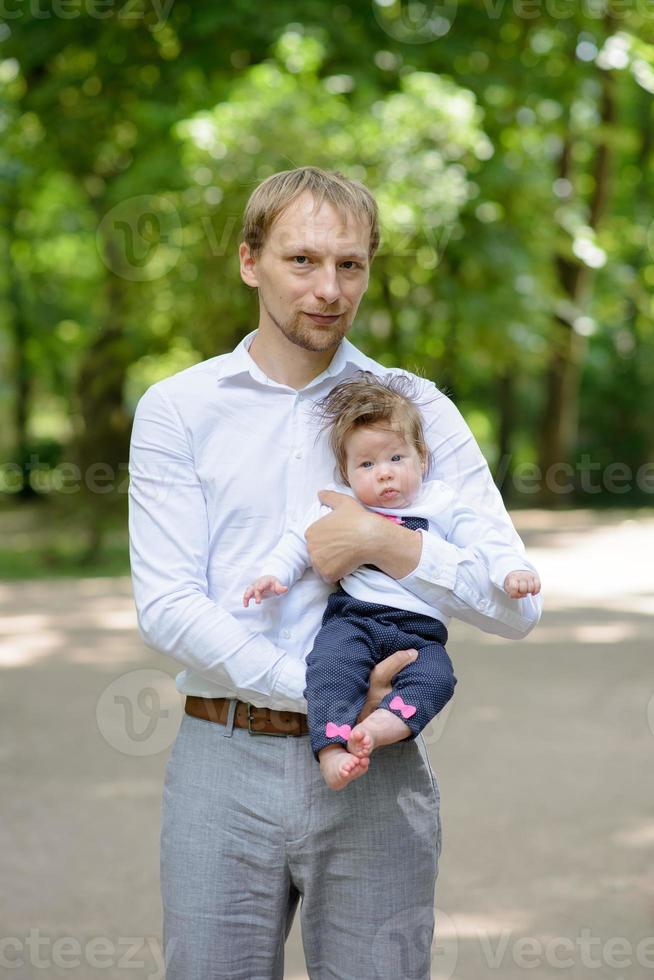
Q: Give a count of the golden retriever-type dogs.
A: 0